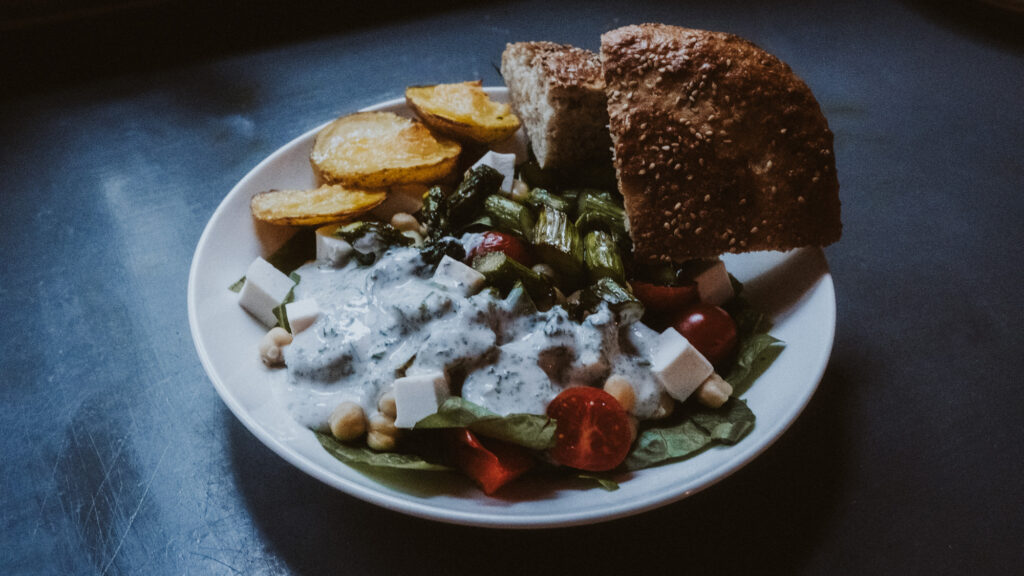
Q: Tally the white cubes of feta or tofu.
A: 8